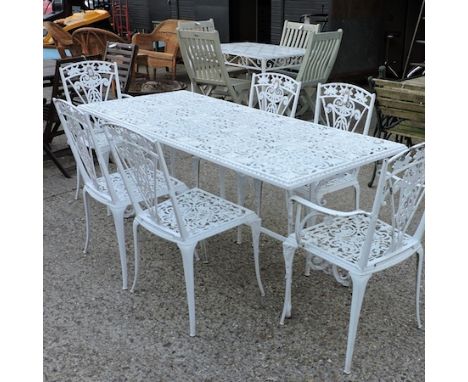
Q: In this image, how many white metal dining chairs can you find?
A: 6